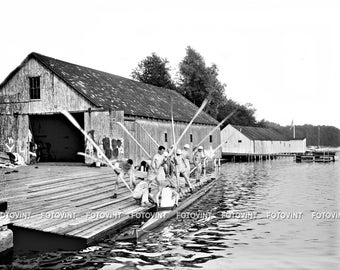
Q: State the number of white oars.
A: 8